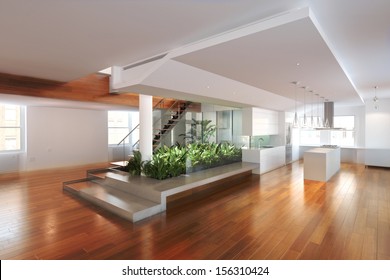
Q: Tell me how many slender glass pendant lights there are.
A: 6